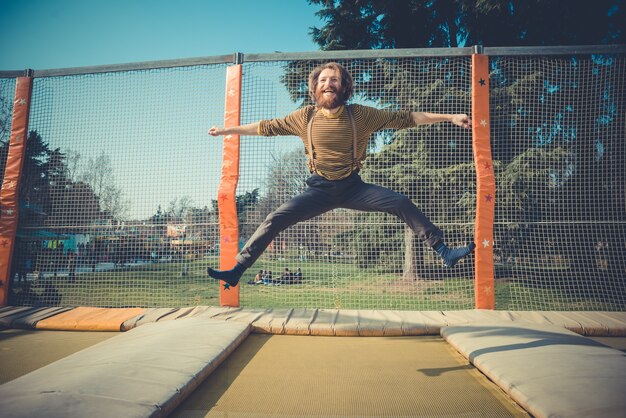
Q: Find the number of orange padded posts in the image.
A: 3